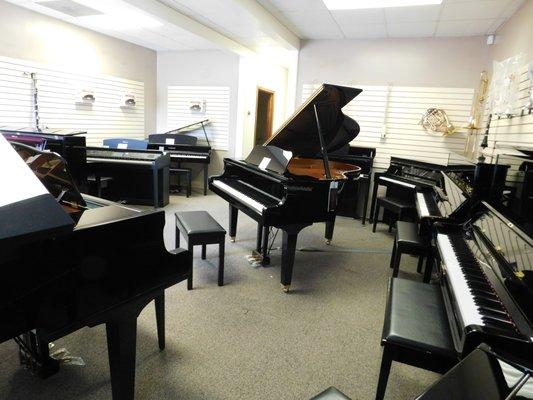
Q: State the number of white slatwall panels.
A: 4